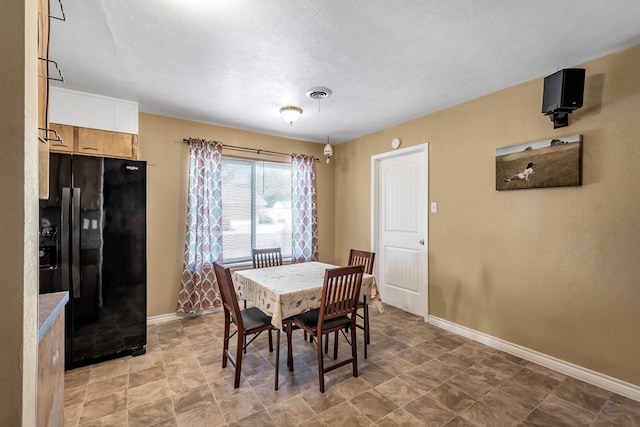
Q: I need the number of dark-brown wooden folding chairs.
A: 4